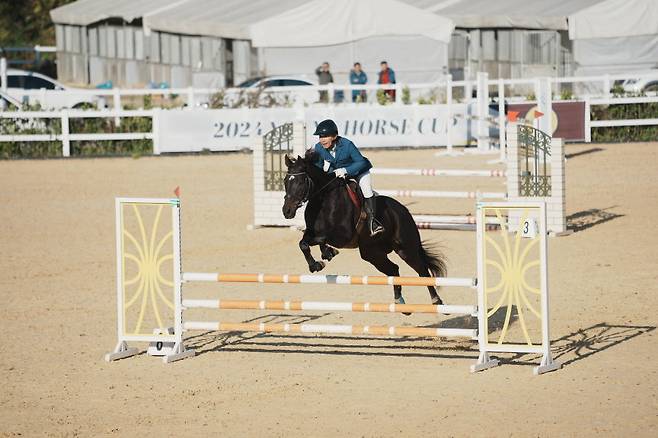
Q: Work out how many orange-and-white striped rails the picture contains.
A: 3